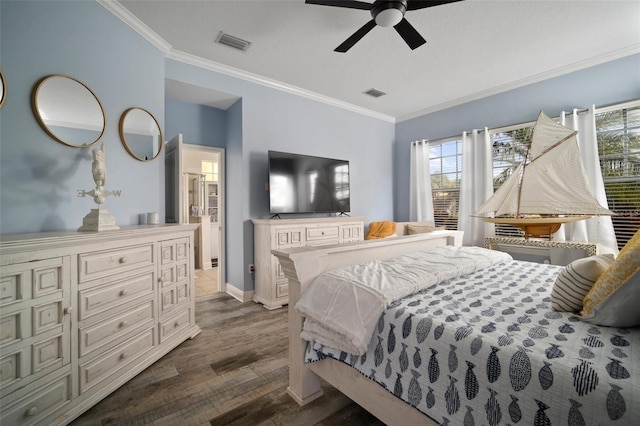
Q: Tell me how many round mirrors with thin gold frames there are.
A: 3